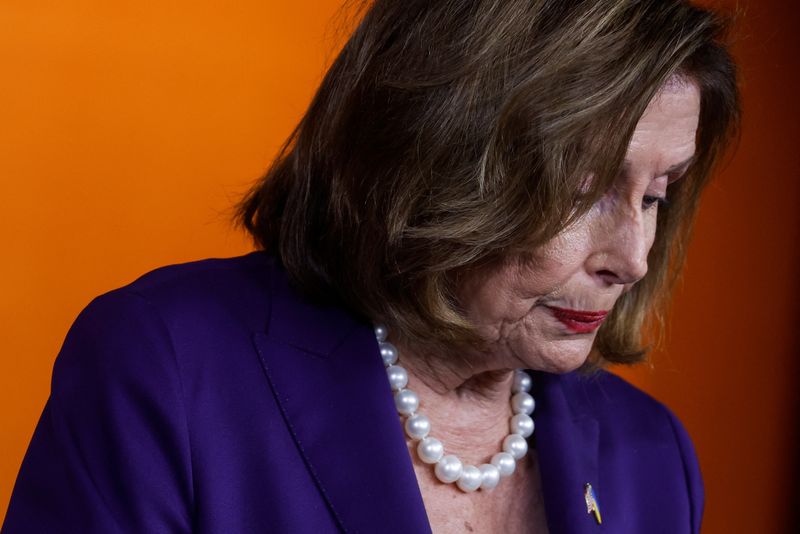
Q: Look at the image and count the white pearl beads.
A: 14